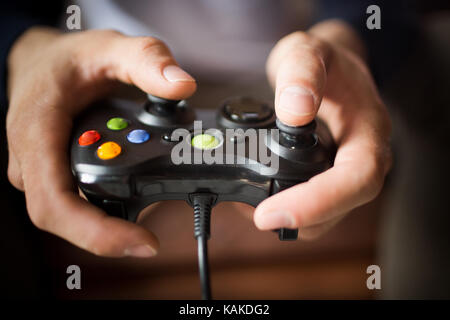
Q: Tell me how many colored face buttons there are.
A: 4